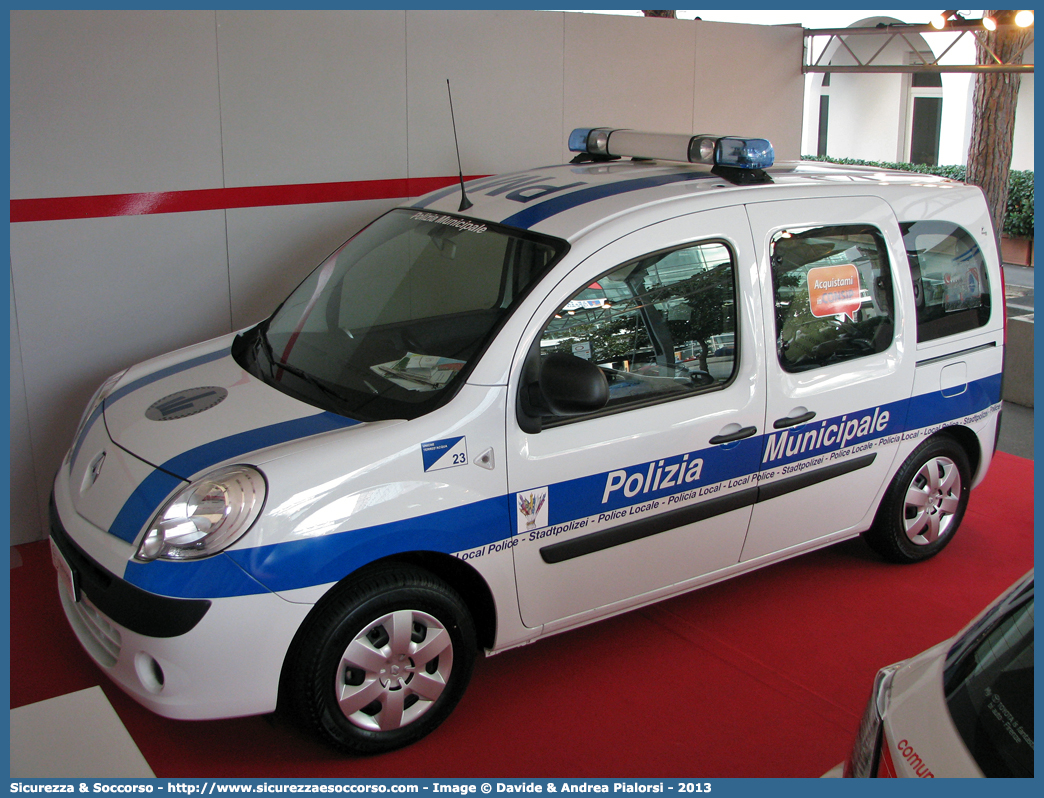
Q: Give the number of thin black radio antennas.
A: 1